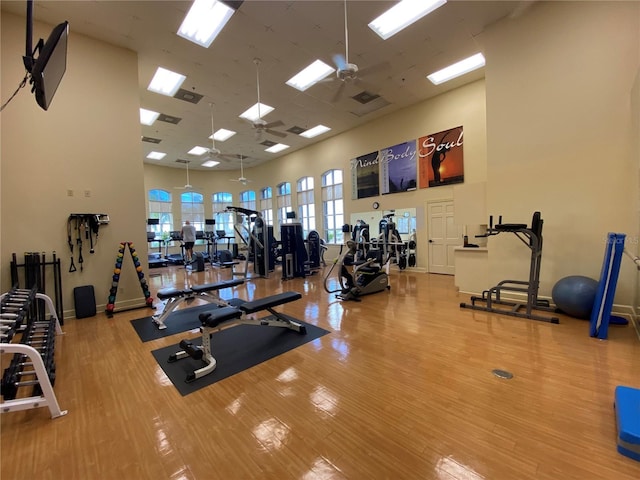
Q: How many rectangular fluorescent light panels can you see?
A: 13